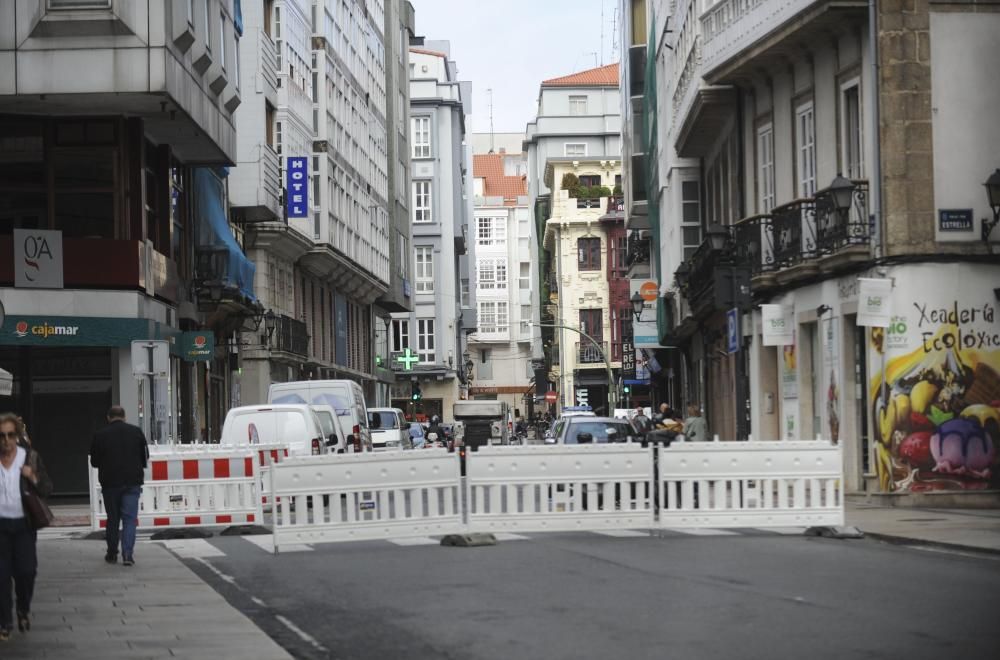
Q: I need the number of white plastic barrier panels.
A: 3